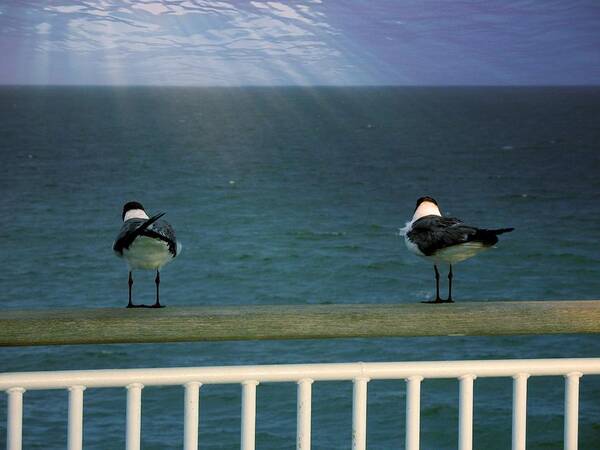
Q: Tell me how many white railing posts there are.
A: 11